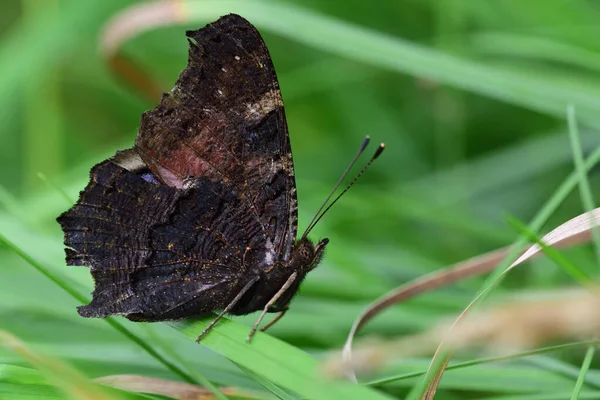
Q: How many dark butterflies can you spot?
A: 1